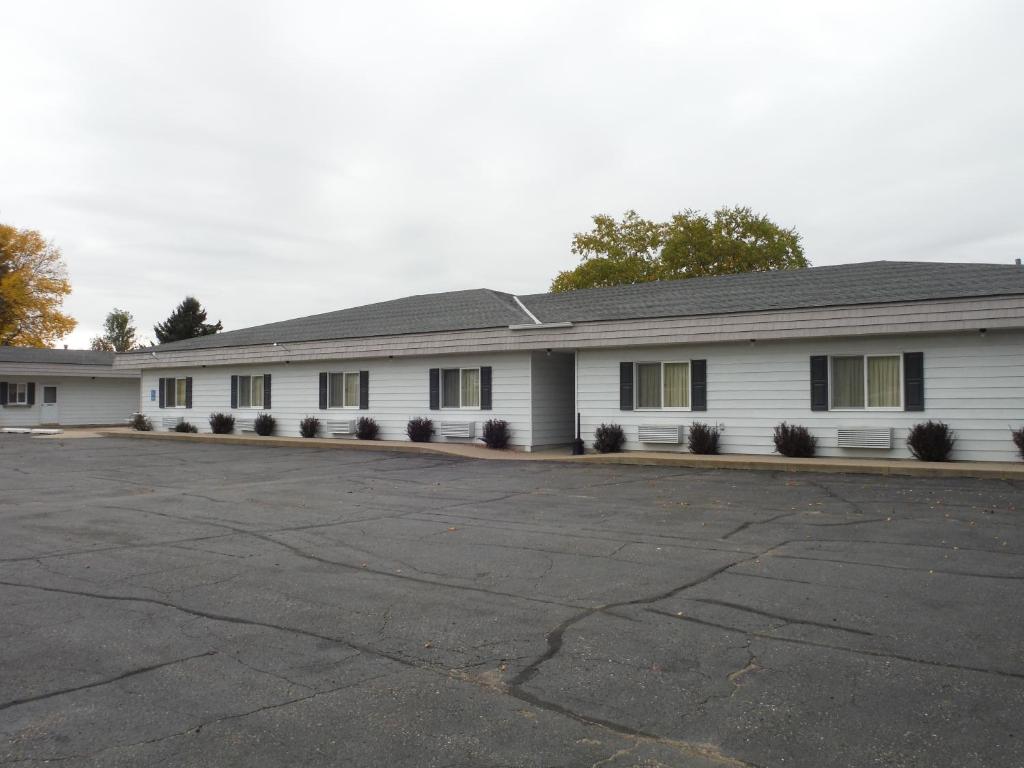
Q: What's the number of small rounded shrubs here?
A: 13